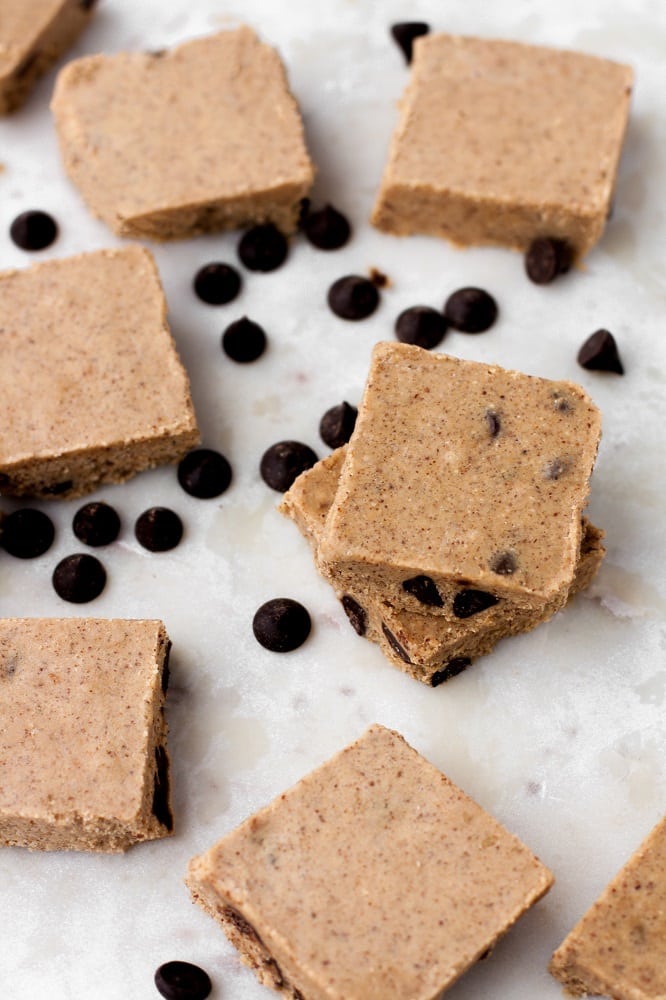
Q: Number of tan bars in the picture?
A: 9